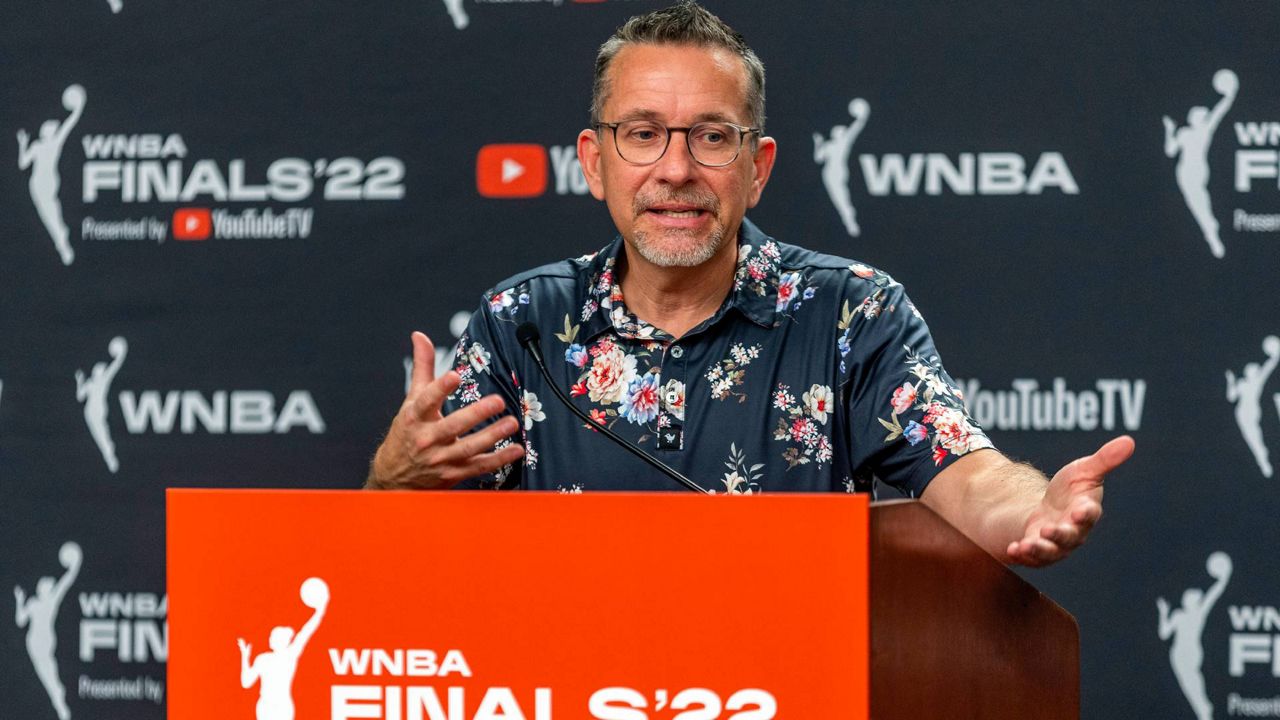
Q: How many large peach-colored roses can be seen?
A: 2